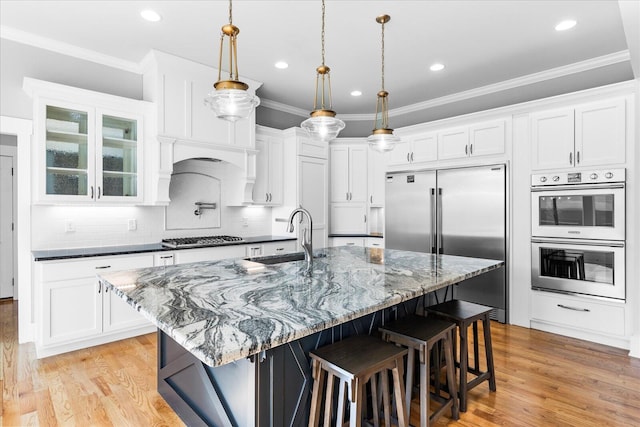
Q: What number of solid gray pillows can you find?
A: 0